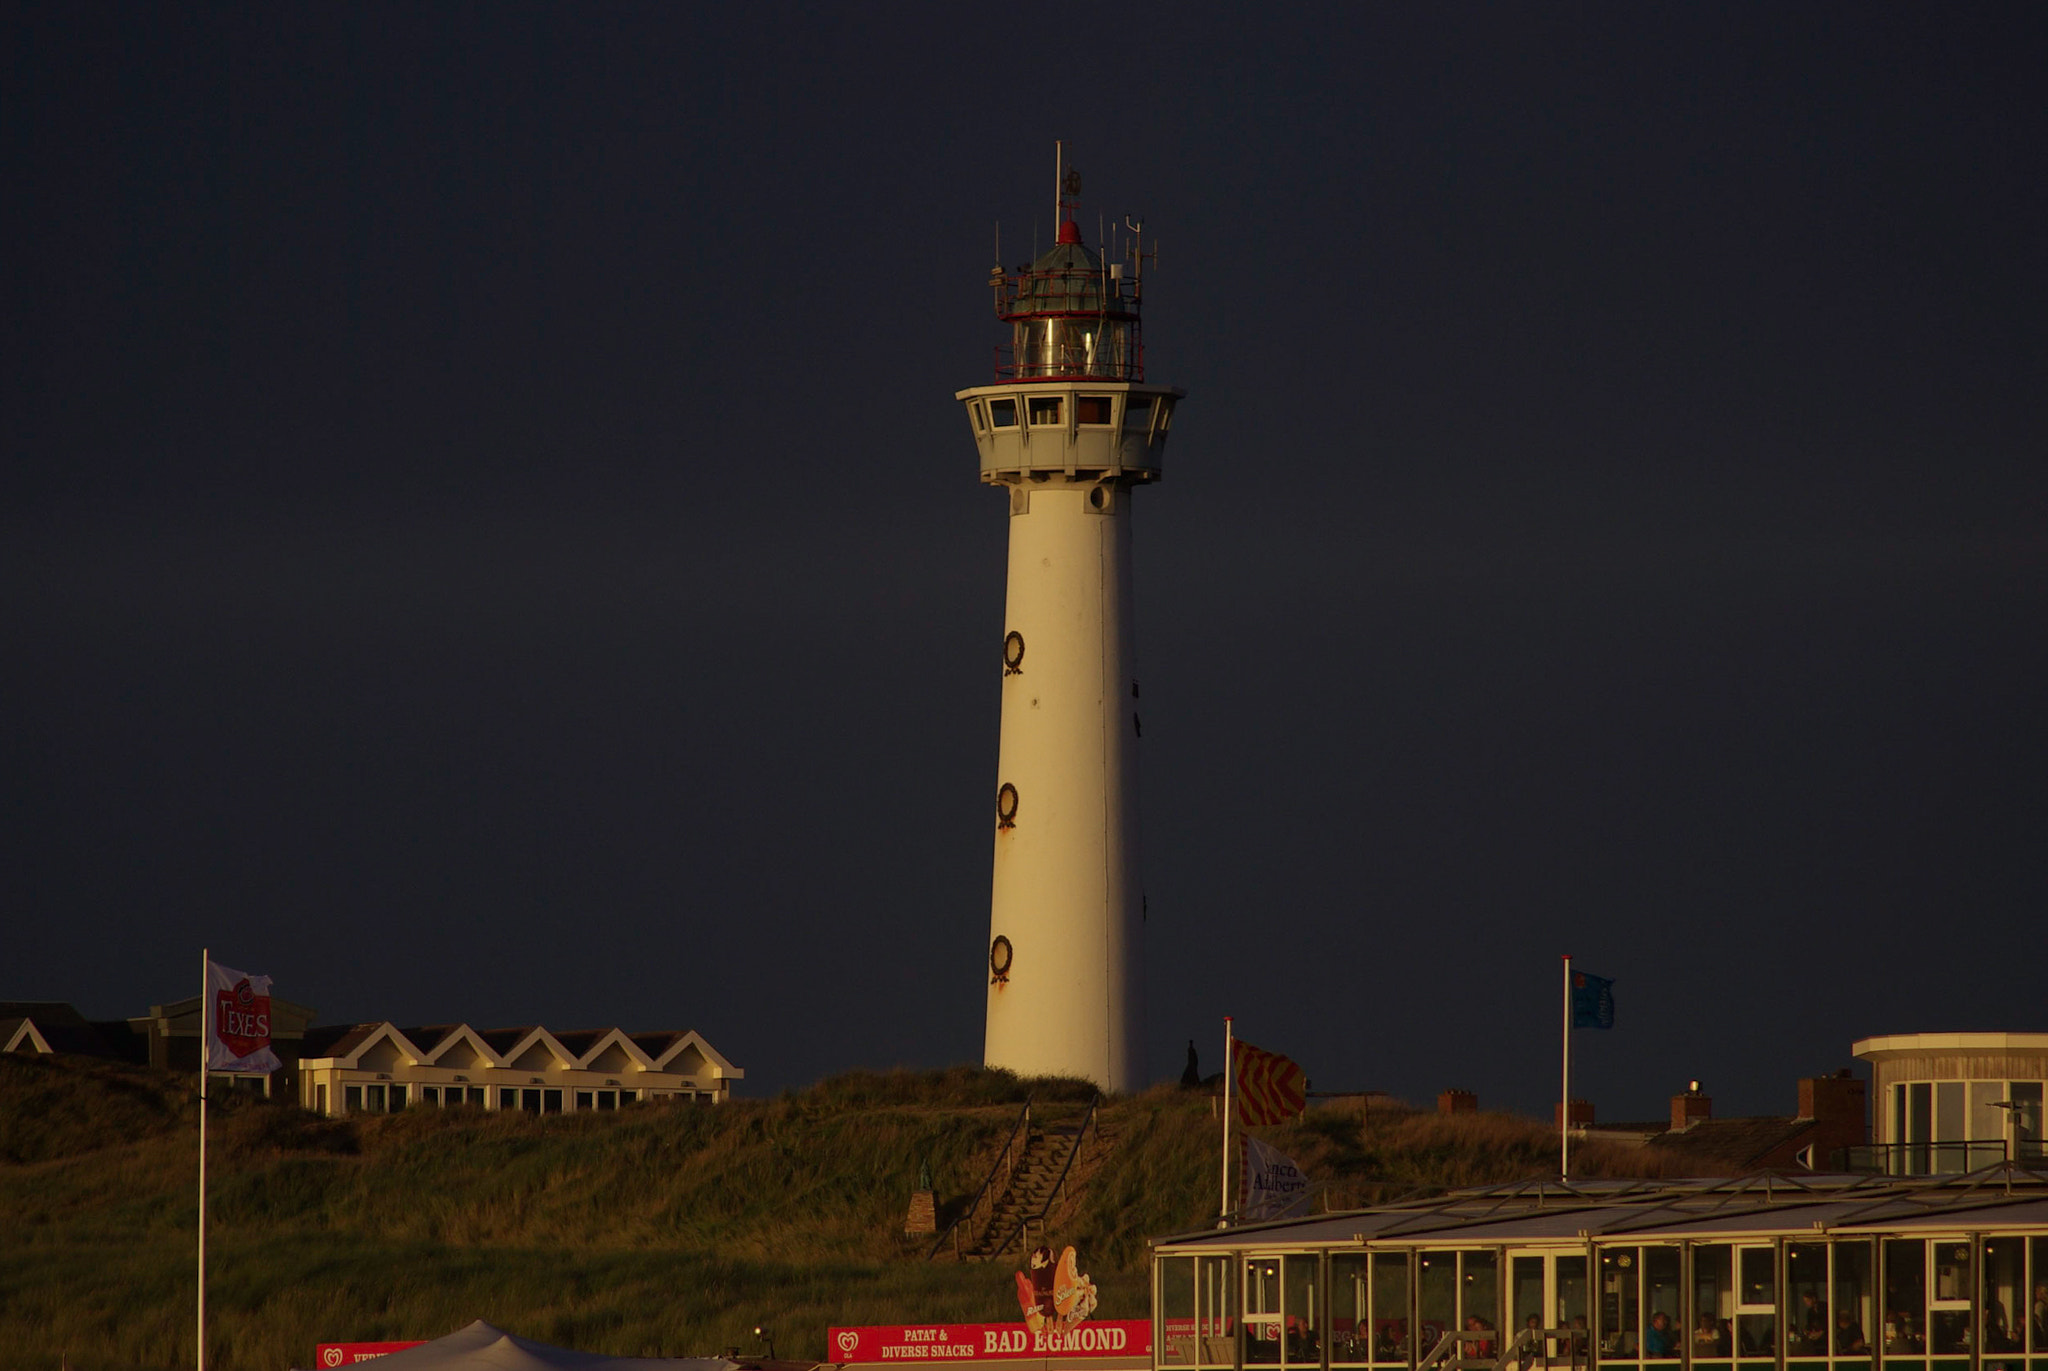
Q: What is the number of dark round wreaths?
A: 3